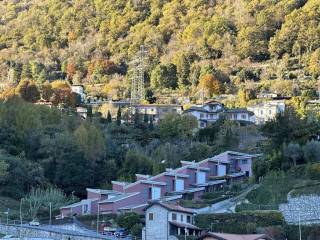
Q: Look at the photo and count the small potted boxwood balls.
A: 0